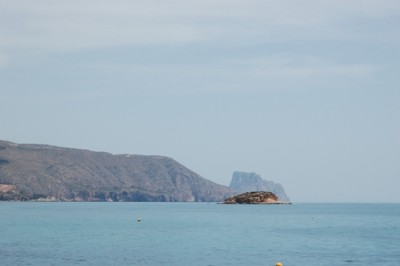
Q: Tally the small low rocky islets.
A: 1